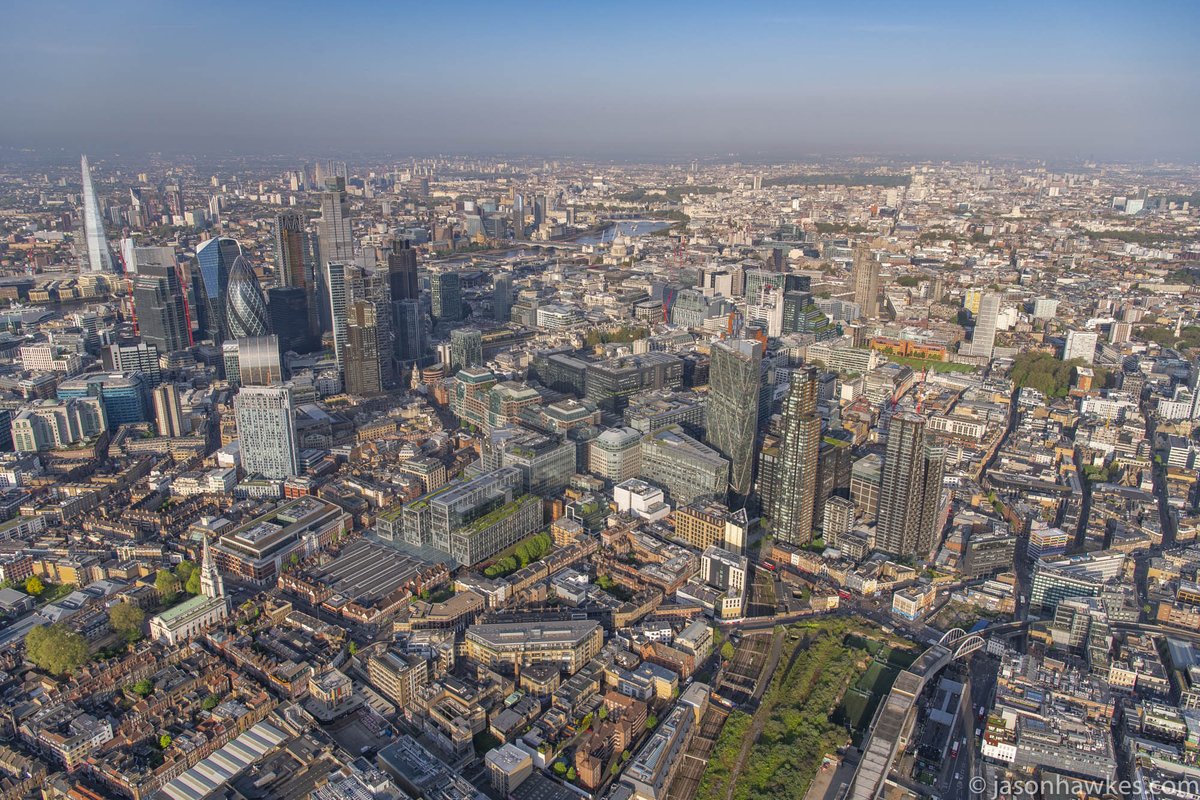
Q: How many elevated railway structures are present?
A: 1